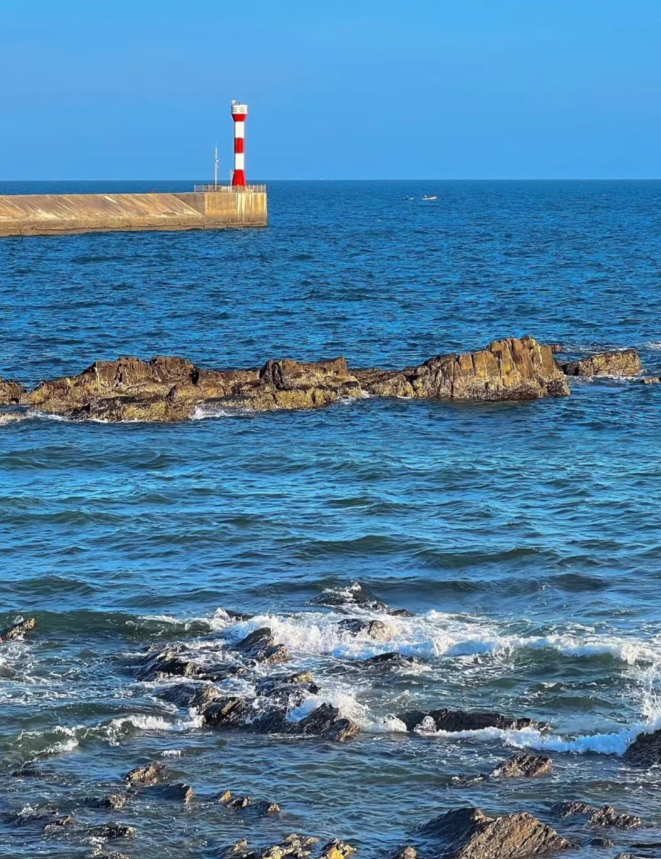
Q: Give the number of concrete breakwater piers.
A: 1